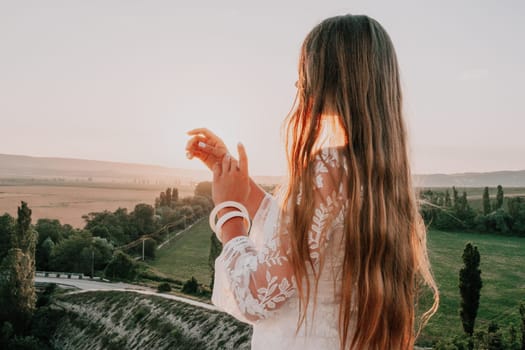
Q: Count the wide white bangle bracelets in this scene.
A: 2